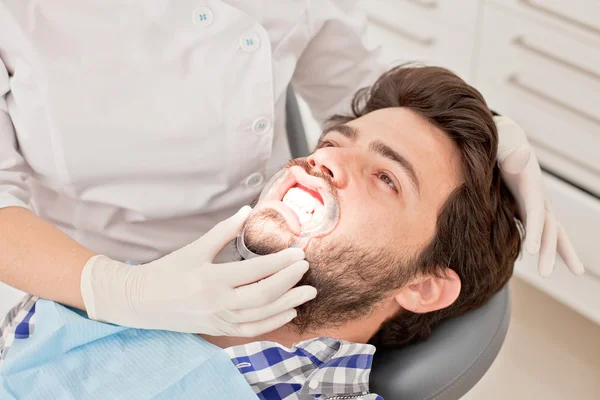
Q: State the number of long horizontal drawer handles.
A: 6